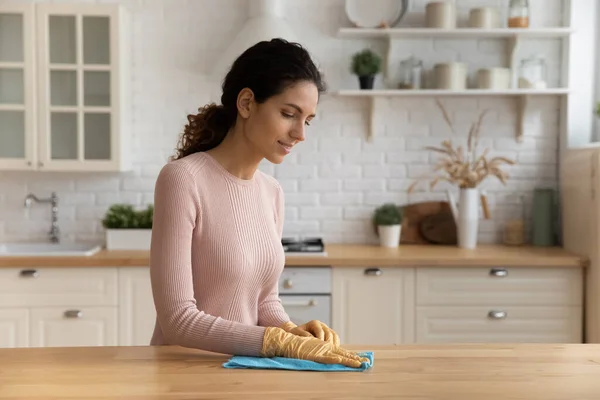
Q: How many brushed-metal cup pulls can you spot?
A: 5